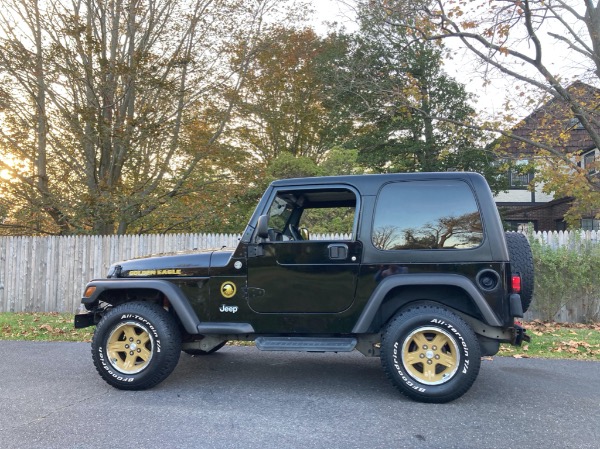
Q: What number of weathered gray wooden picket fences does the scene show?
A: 1